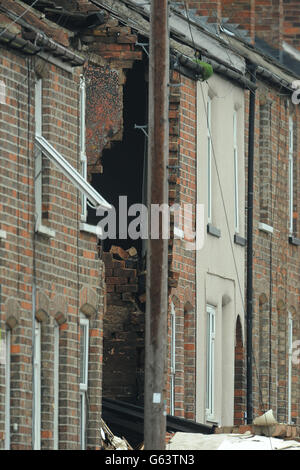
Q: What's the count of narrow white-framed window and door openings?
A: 12